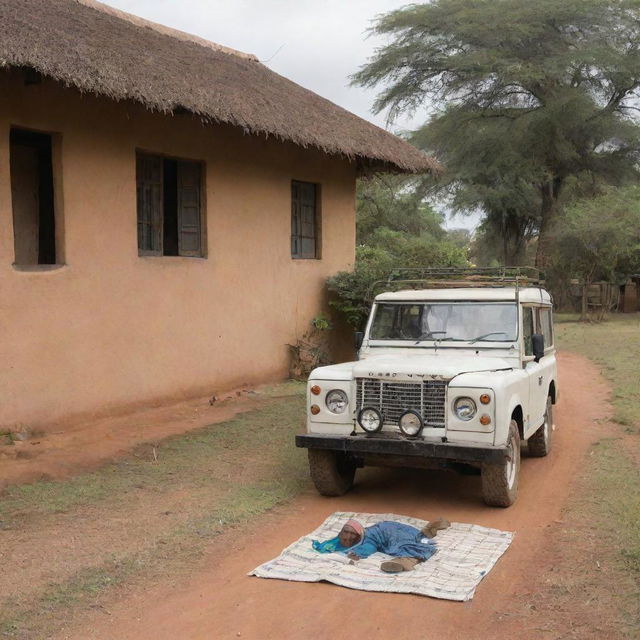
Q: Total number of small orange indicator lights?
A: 4